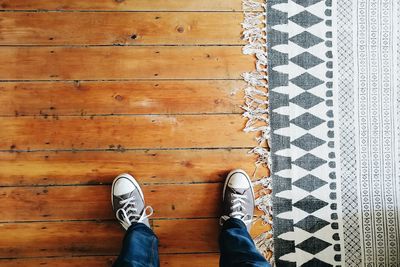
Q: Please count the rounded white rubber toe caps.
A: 2